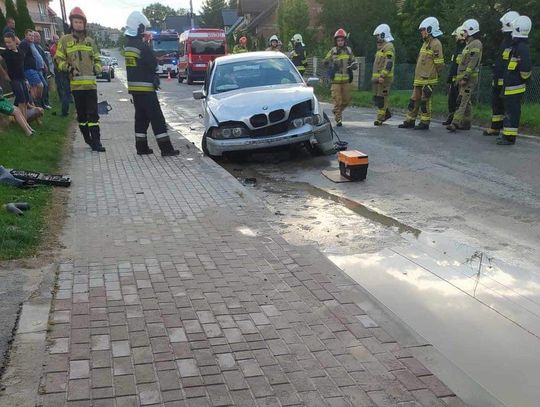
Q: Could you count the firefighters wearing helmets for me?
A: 12